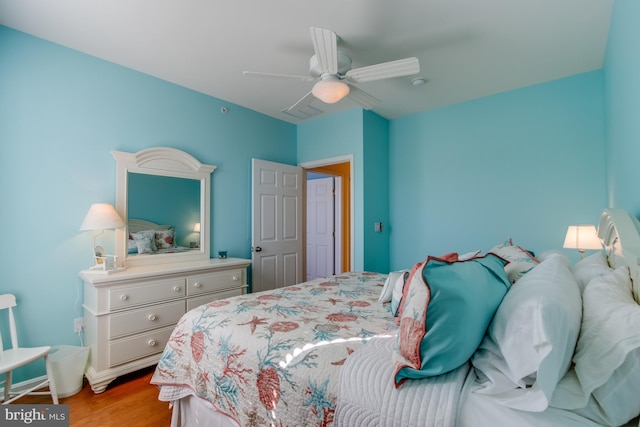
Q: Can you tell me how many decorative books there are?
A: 0